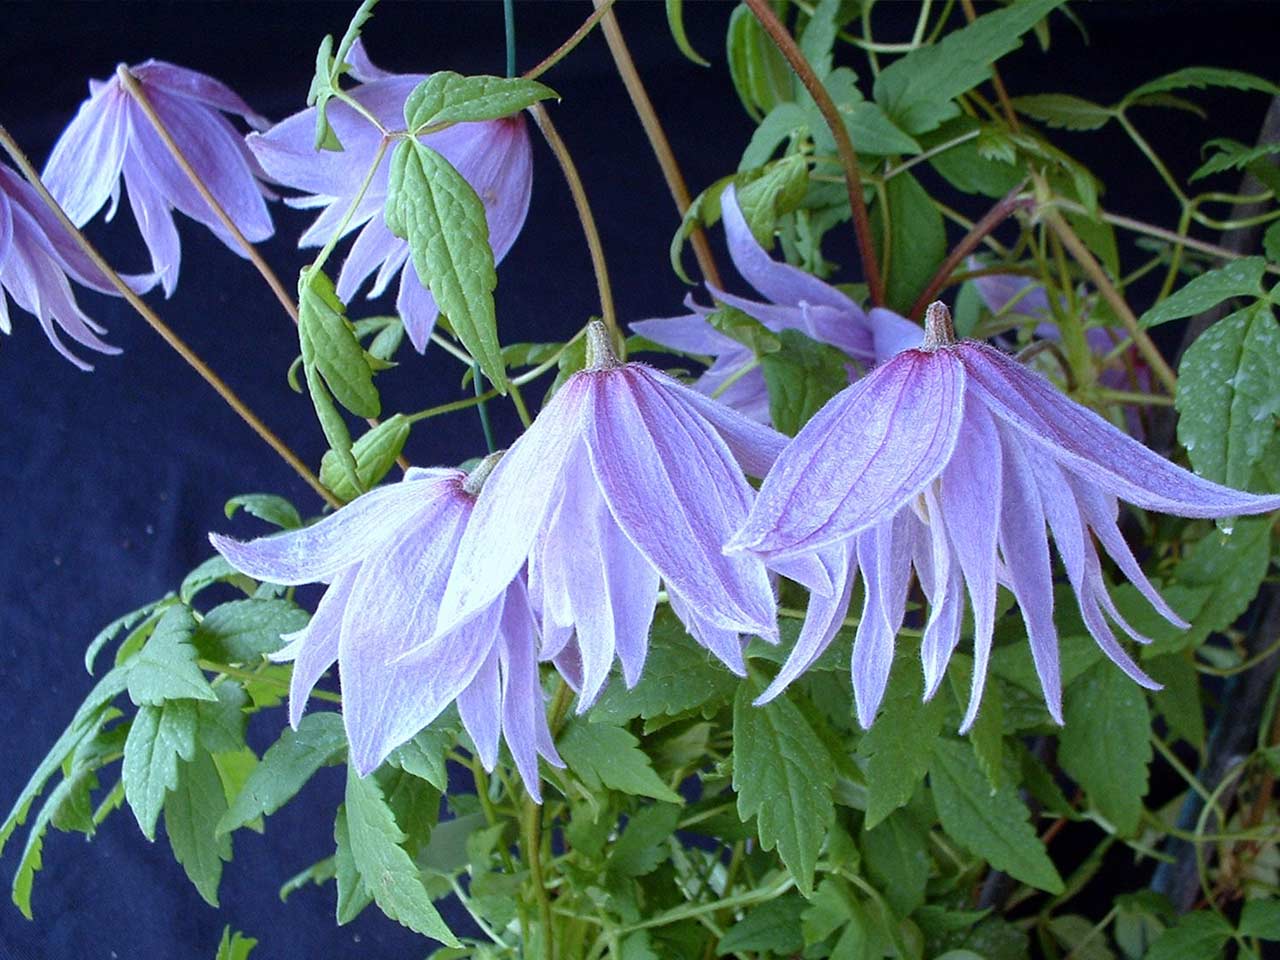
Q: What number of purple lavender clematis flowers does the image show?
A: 8